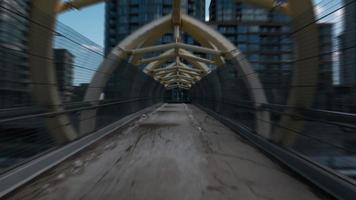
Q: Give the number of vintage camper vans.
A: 0